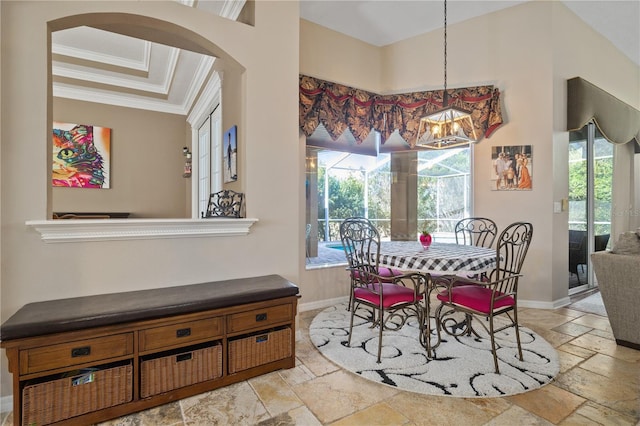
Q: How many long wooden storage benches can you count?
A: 1